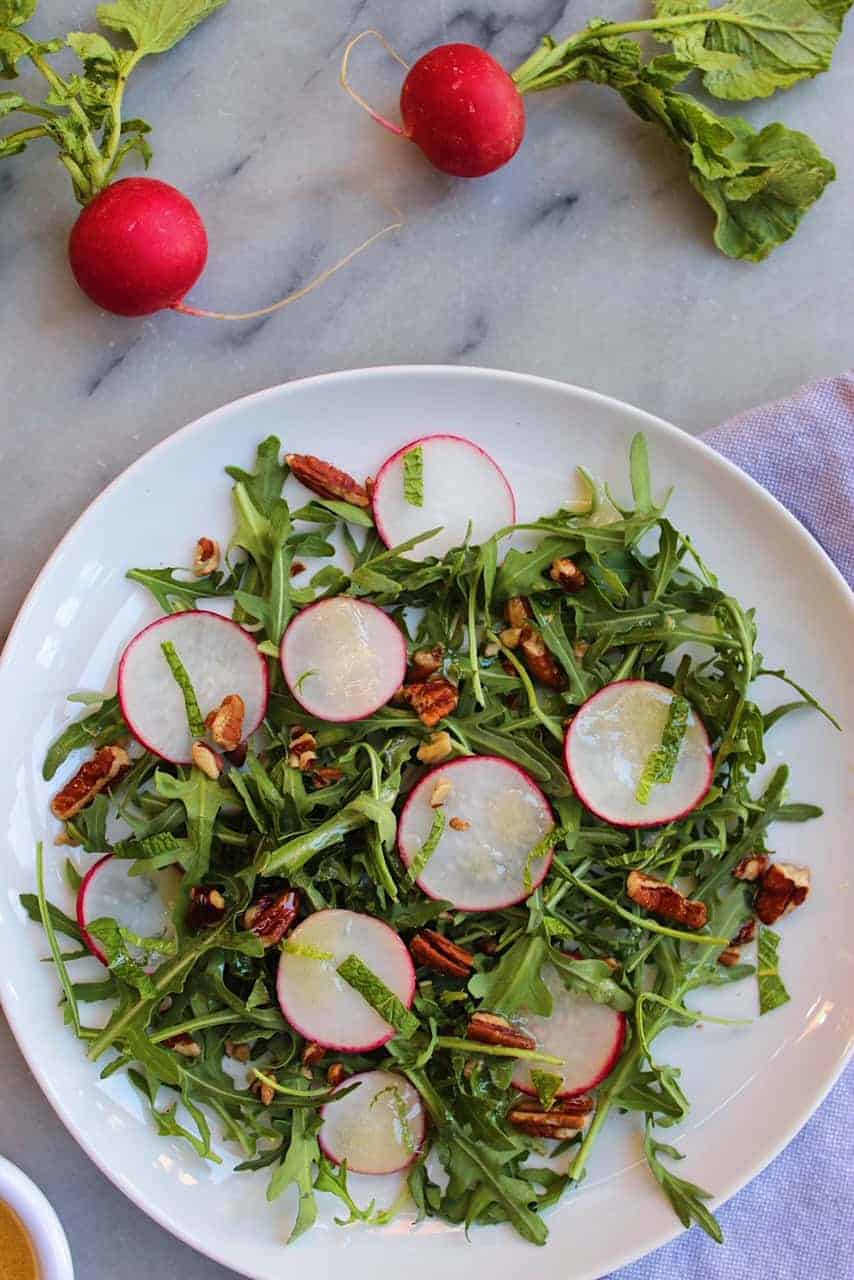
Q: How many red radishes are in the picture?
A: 2